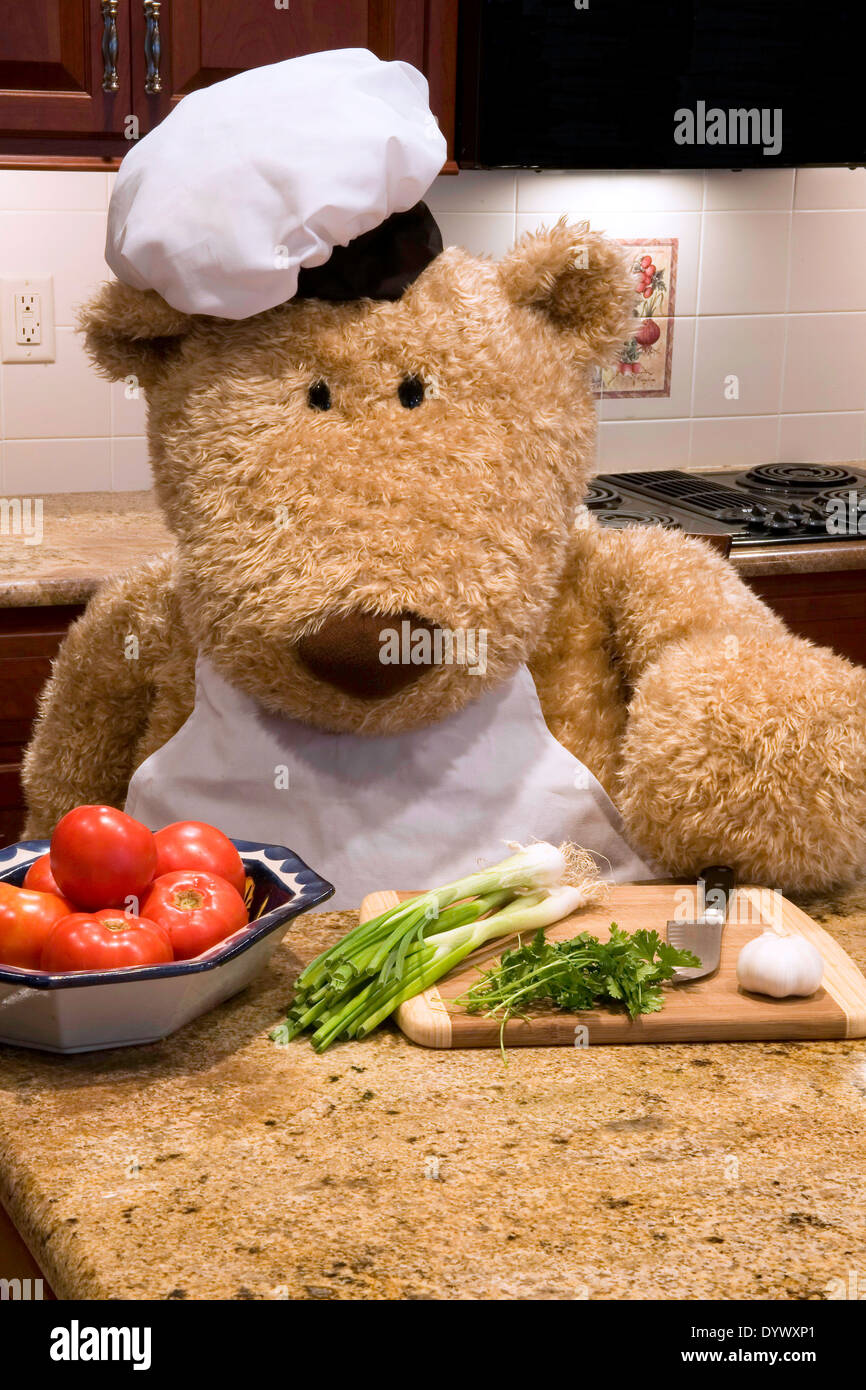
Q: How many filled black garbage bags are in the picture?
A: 0